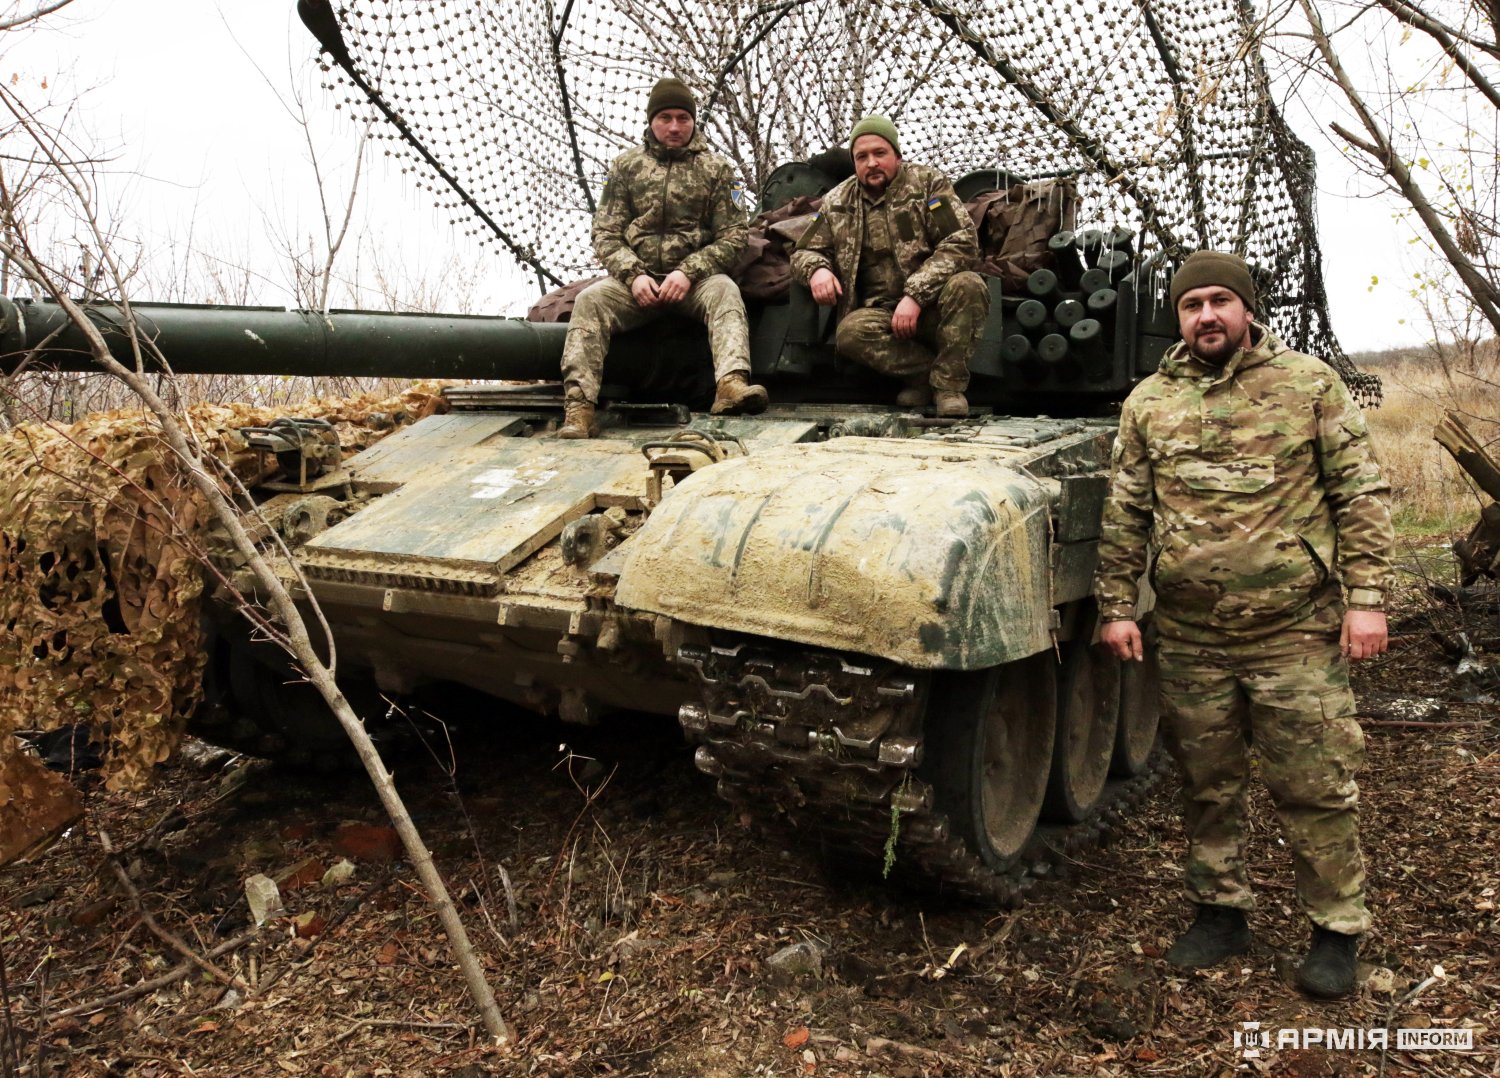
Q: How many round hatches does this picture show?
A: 2